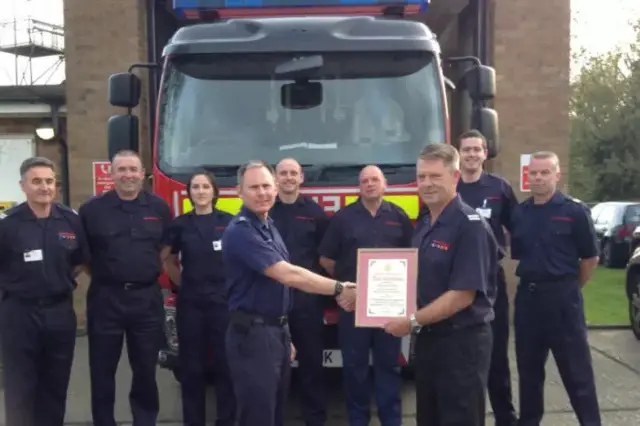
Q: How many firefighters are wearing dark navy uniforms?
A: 9